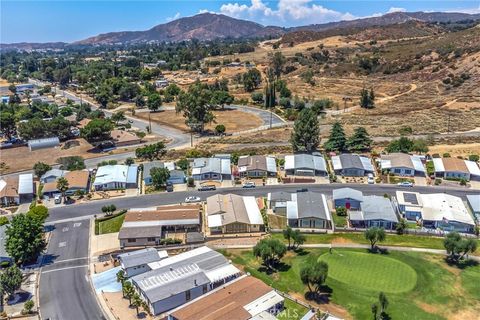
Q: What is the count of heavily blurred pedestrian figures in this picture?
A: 0